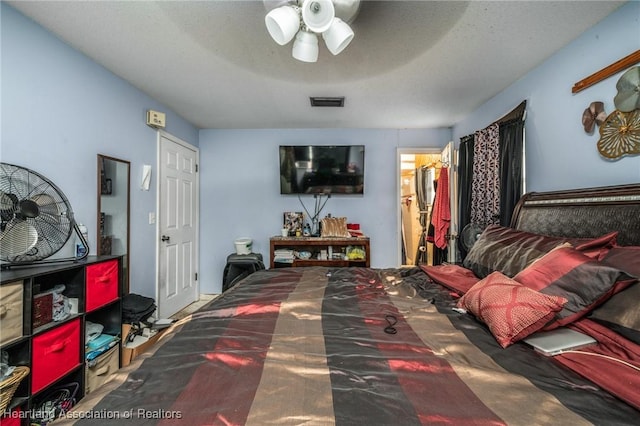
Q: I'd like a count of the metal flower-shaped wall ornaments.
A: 3